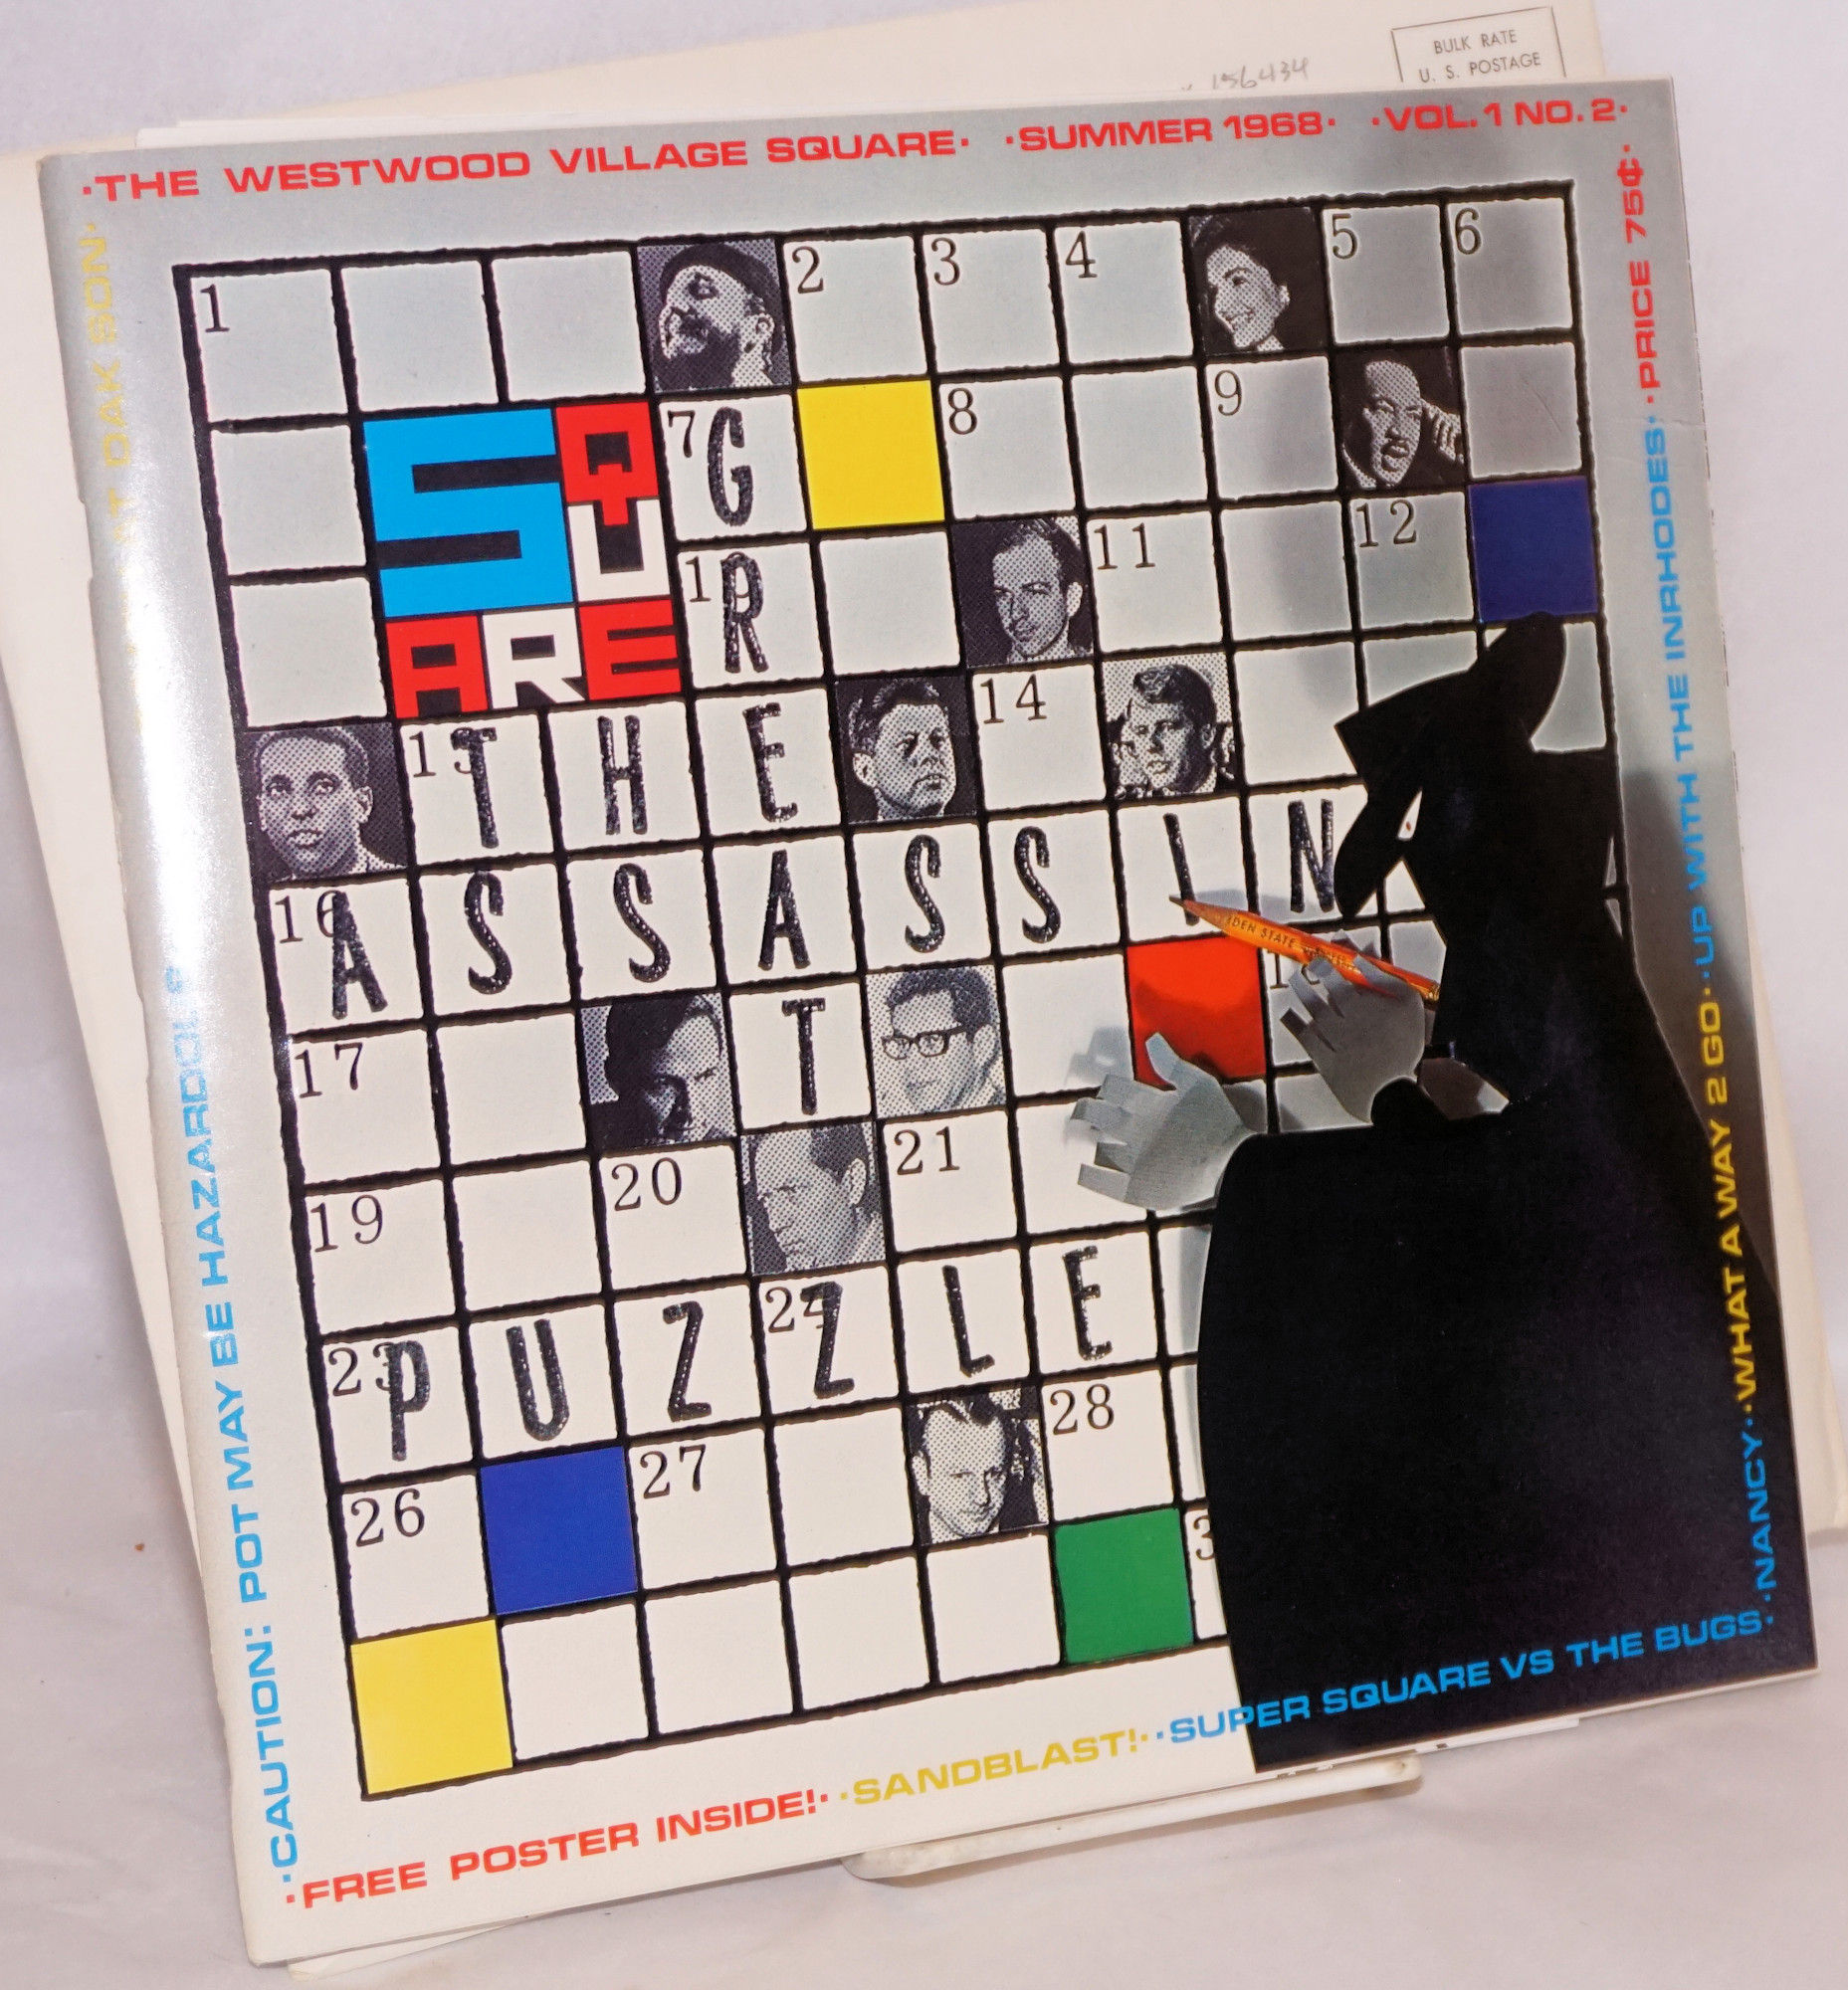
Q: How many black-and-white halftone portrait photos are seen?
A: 11